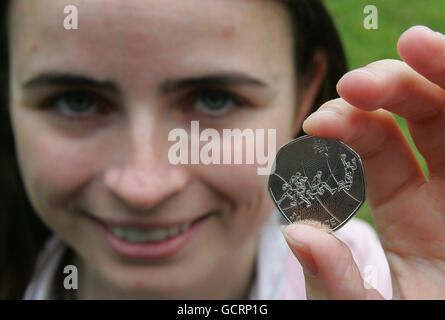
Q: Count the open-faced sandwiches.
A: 0